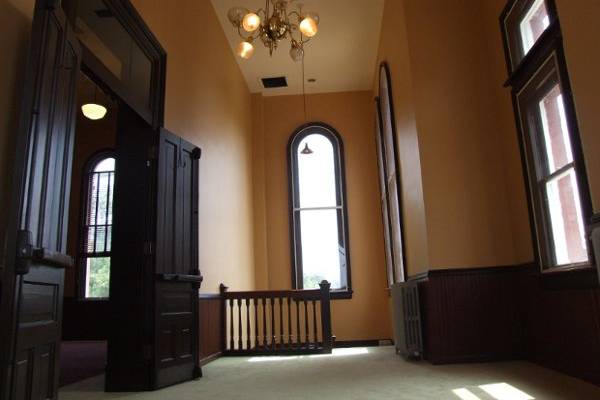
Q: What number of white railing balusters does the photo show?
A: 0